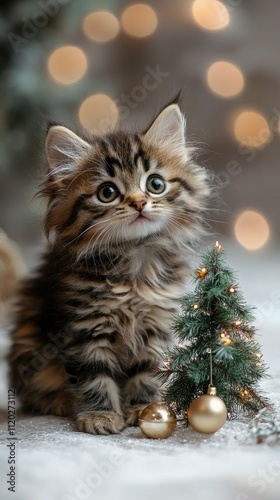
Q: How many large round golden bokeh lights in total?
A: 8